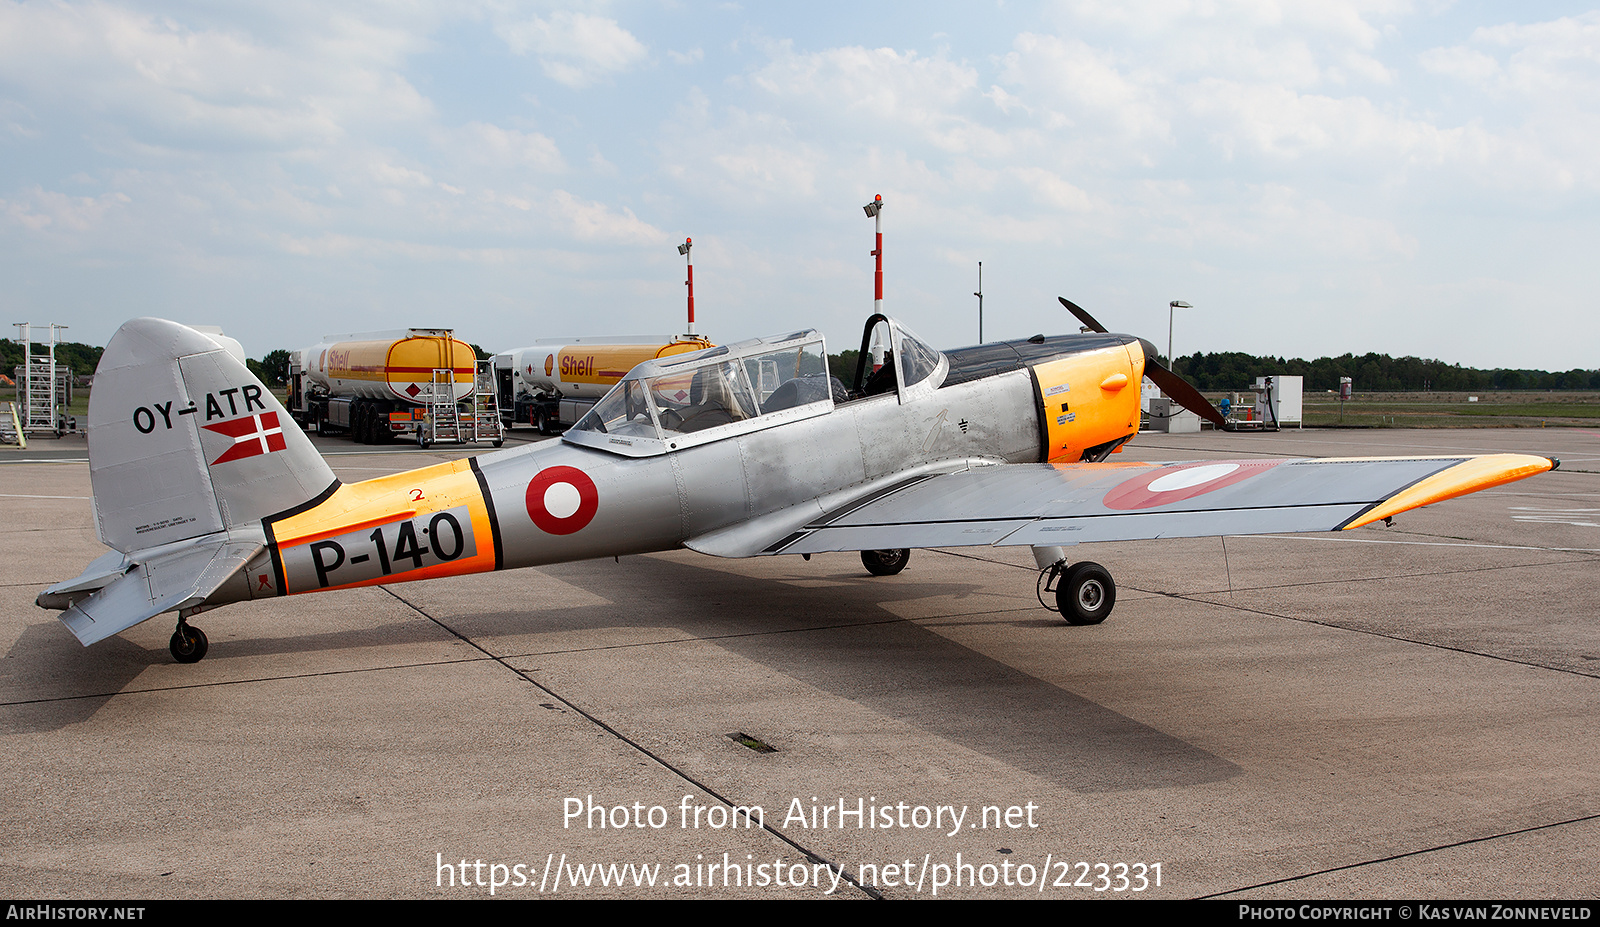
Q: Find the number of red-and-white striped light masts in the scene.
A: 2